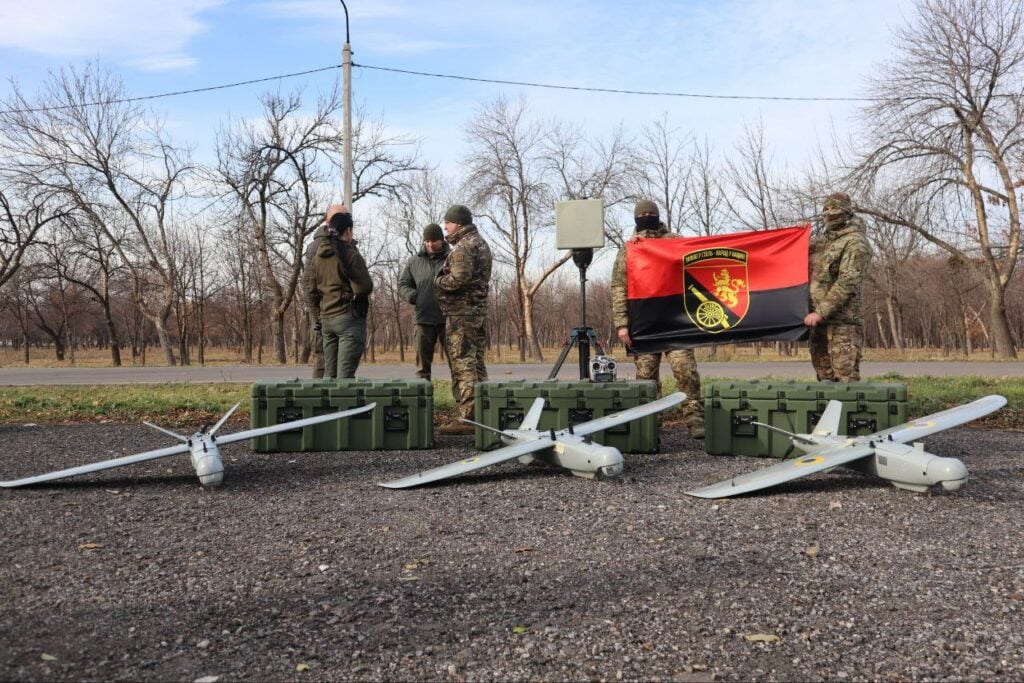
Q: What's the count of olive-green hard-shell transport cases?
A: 3